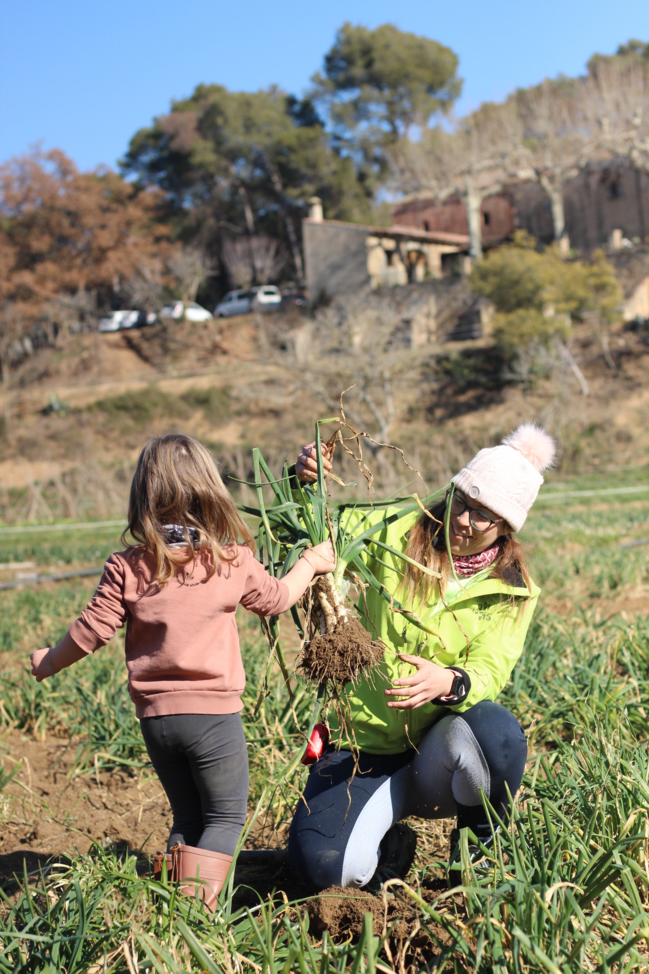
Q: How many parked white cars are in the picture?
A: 3